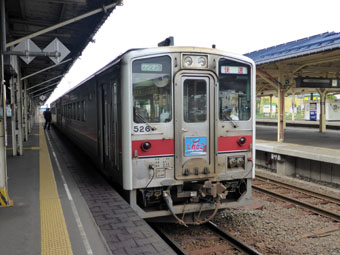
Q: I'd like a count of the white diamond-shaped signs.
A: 2